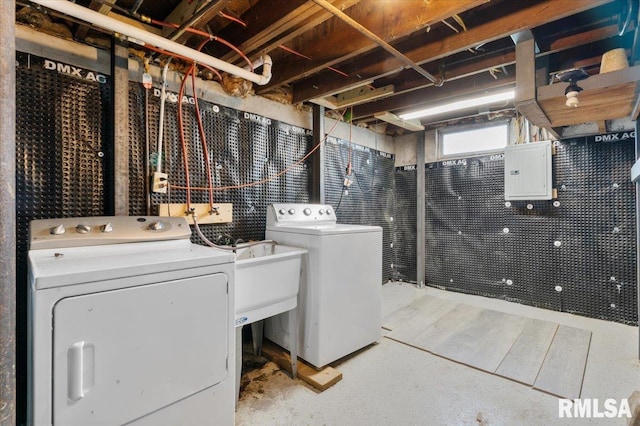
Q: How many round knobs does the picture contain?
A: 9